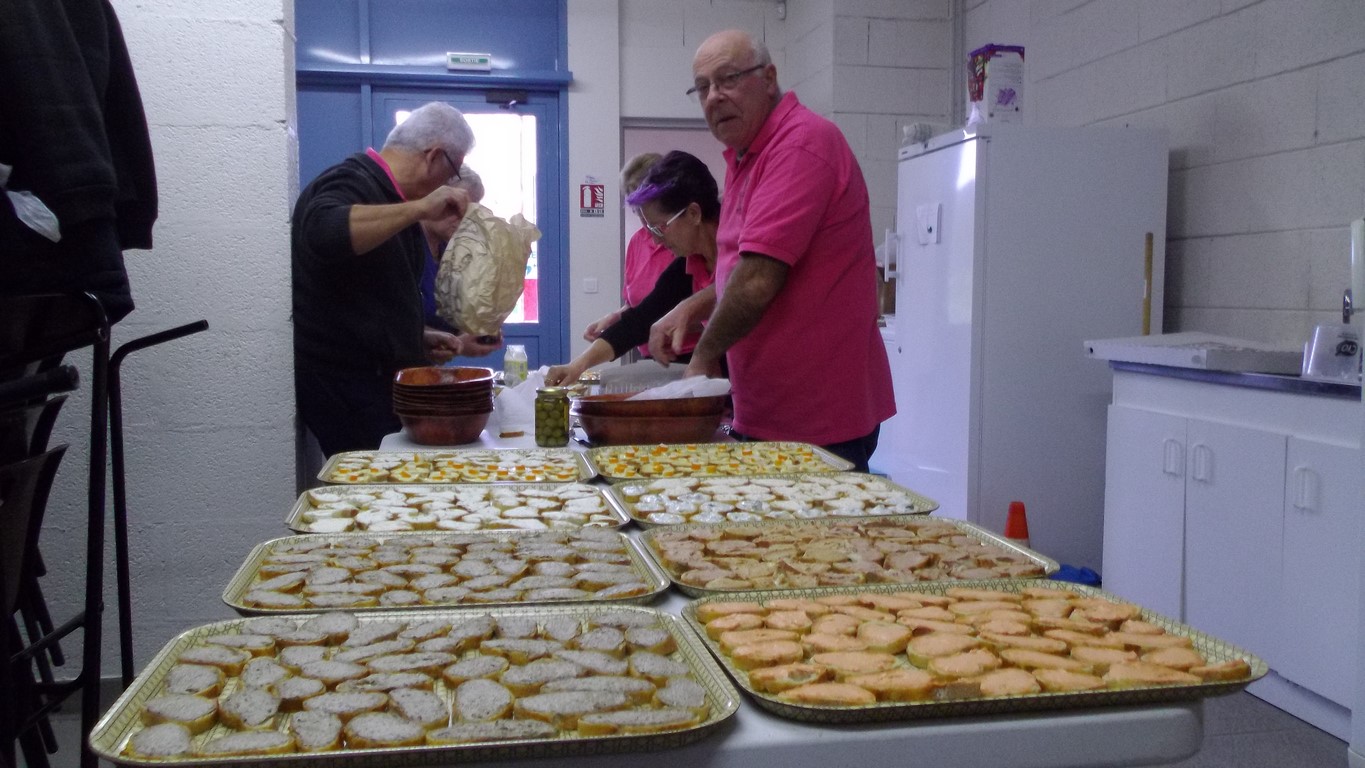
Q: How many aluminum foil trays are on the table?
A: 8